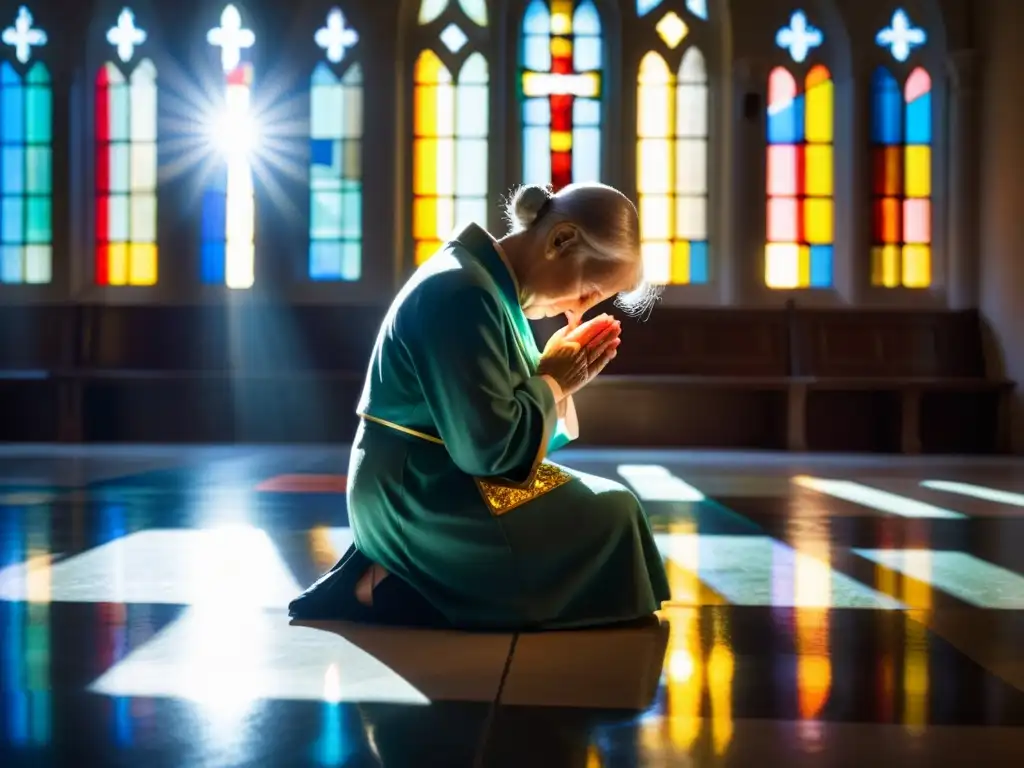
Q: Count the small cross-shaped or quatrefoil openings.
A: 6